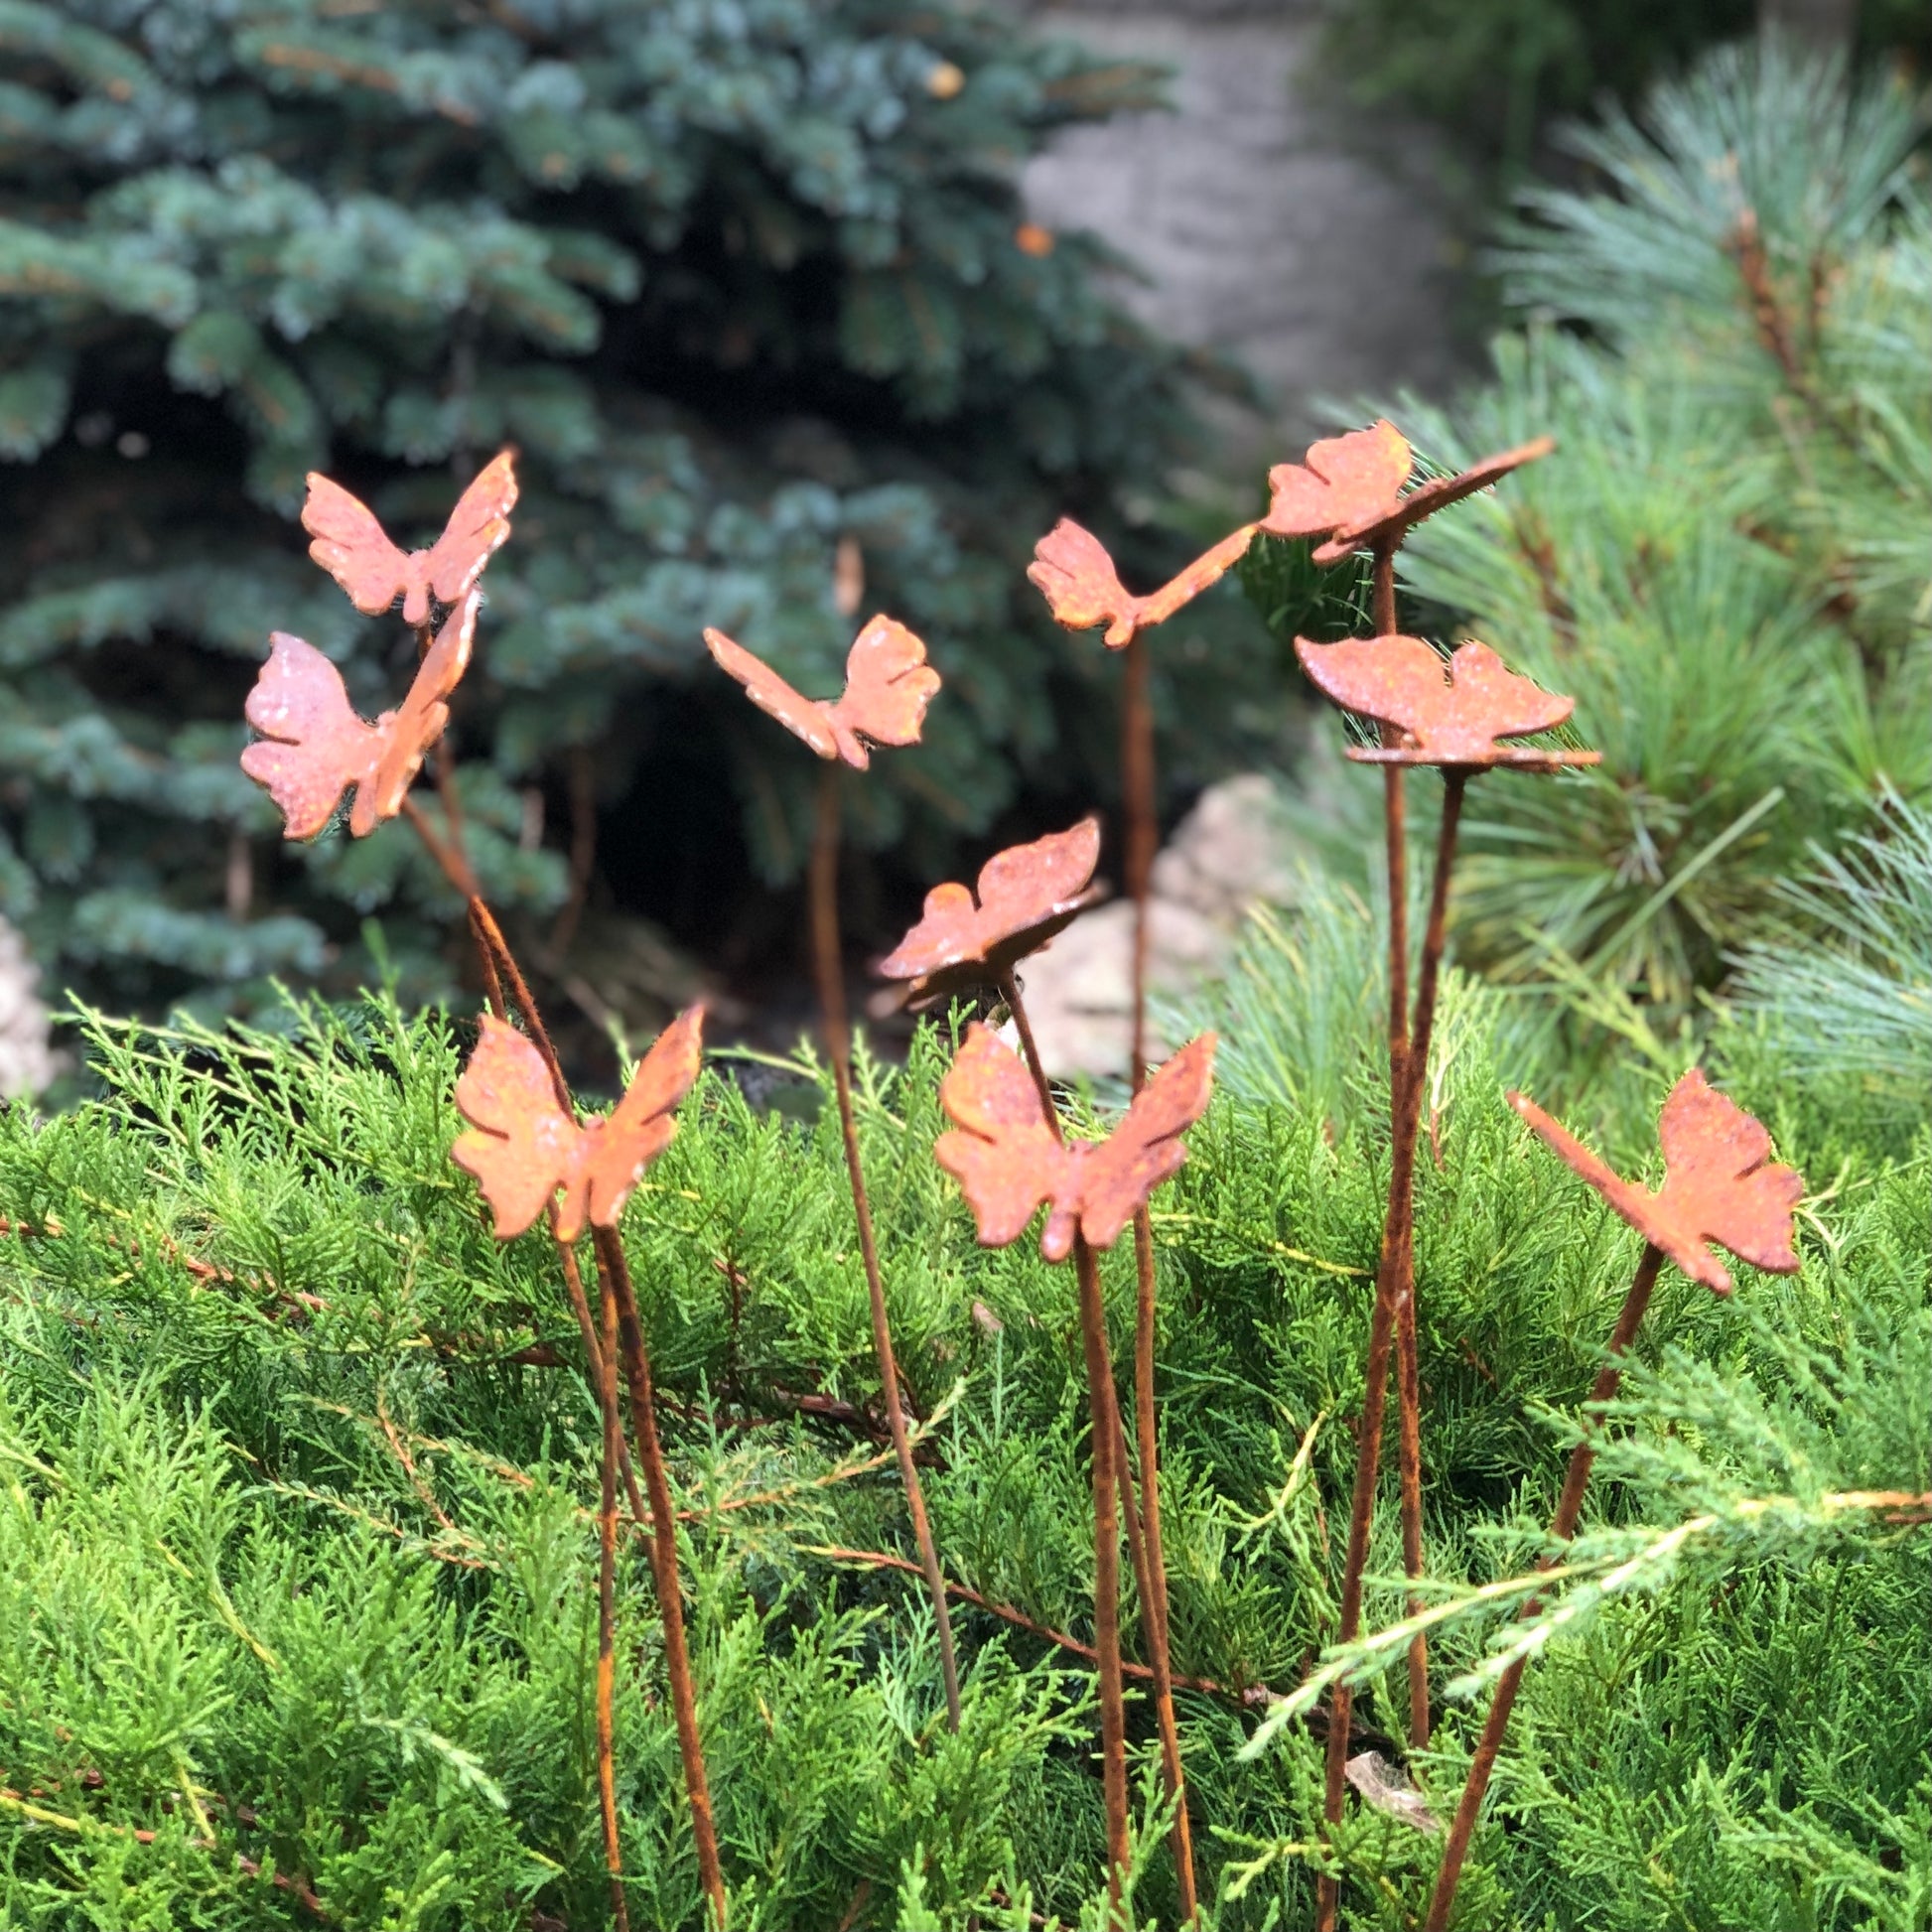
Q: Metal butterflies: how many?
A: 10